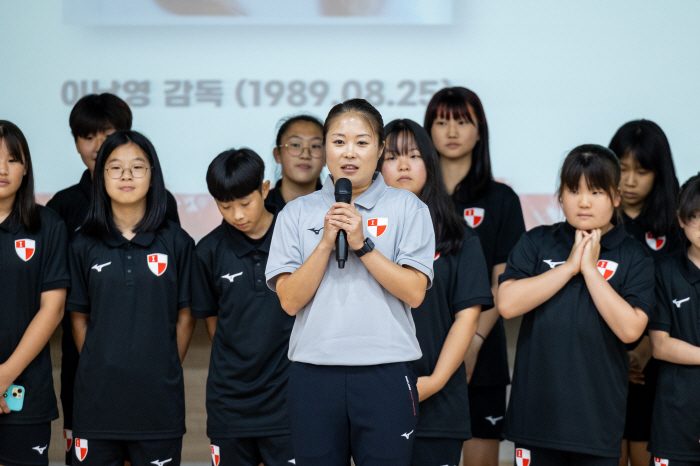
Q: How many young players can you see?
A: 10